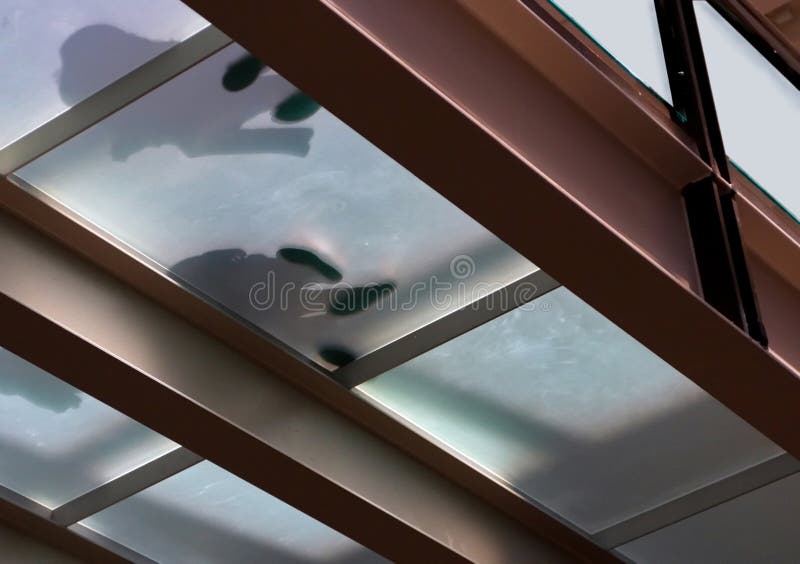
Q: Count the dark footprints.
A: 5